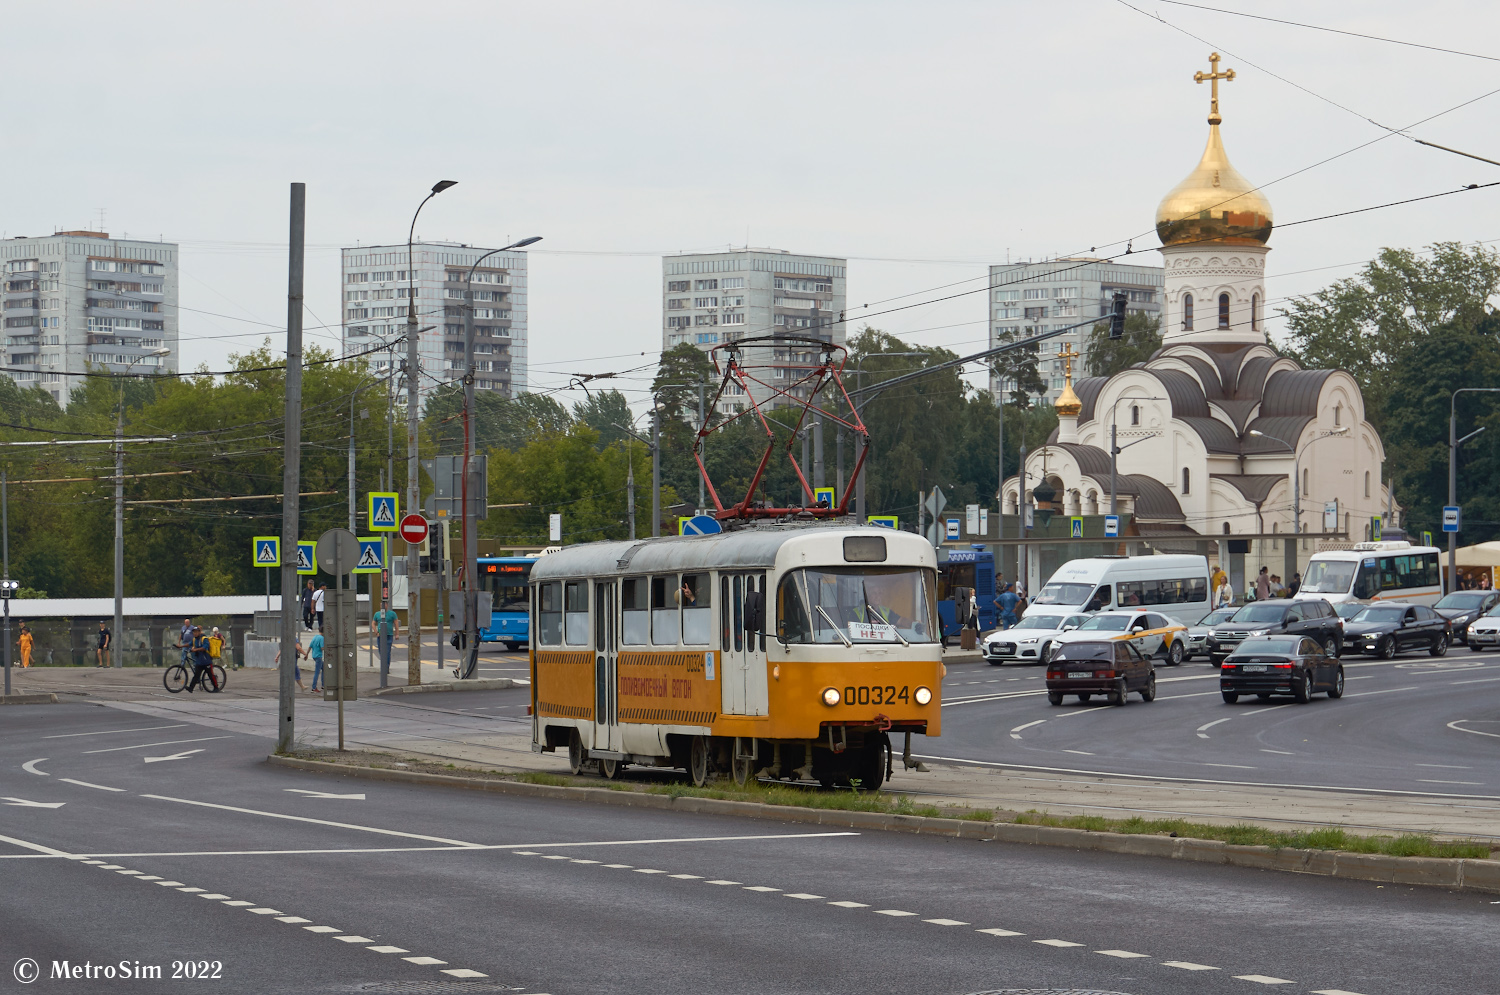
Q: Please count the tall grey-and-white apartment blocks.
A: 4